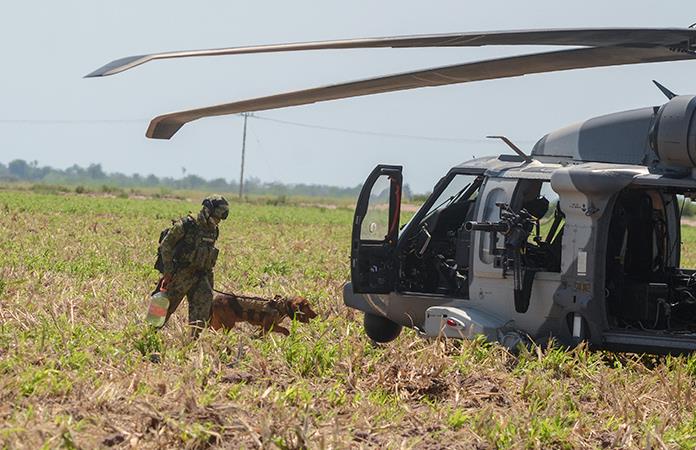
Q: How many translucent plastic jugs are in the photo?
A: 1